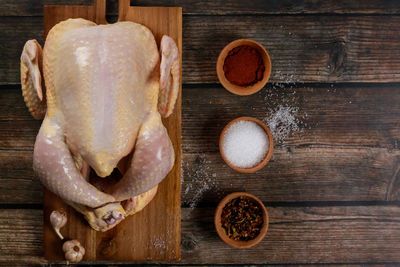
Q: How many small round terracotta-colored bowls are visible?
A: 3